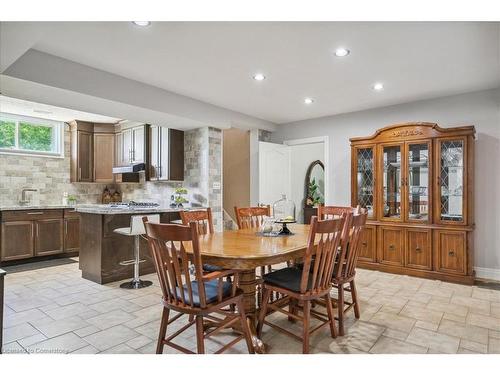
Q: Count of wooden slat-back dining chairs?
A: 6